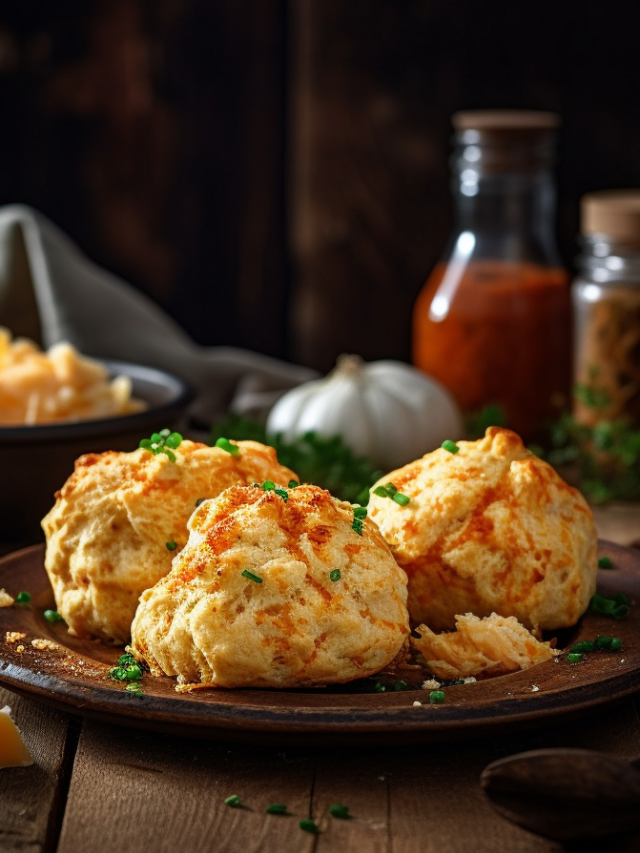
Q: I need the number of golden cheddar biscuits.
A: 3